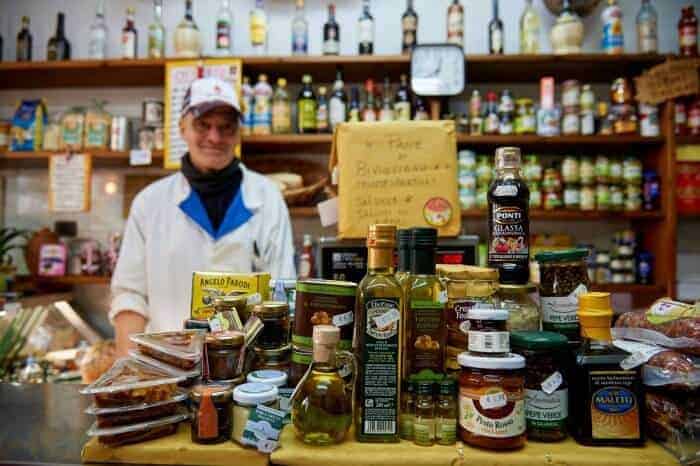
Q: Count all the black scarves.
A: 1